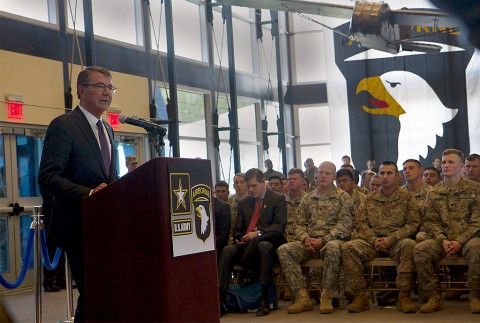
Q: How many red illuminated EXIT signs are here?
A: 2